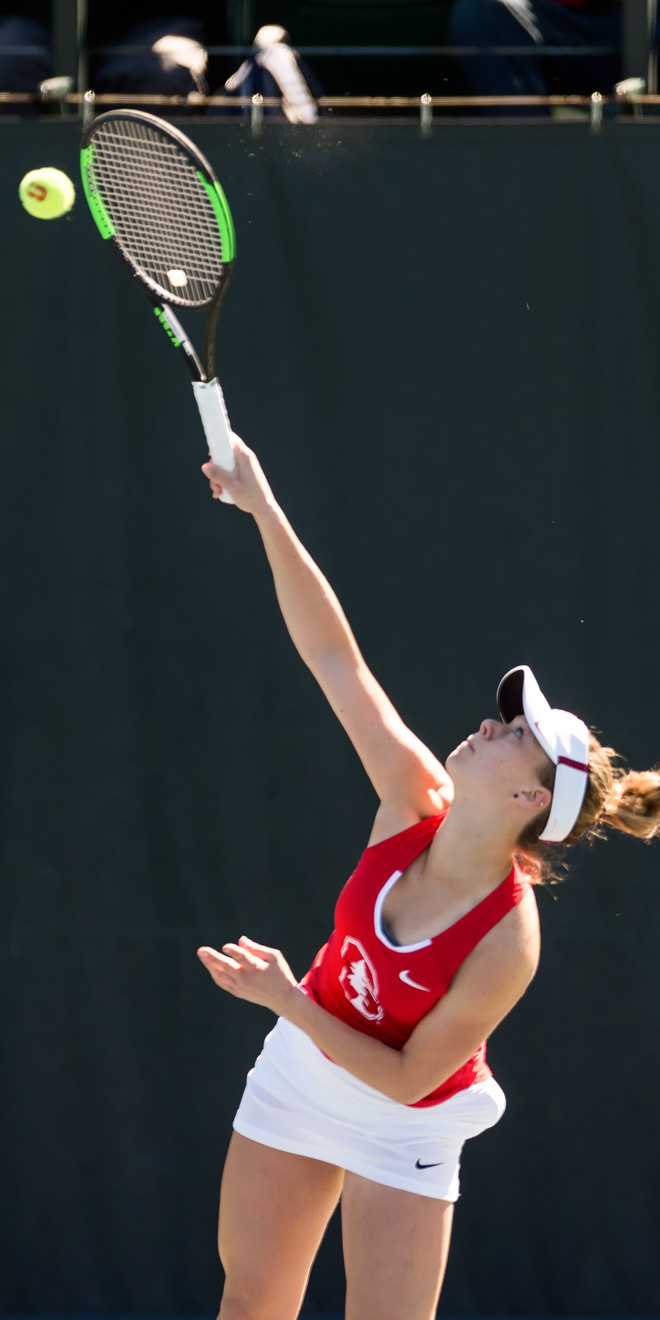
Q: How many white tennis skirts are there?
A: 1